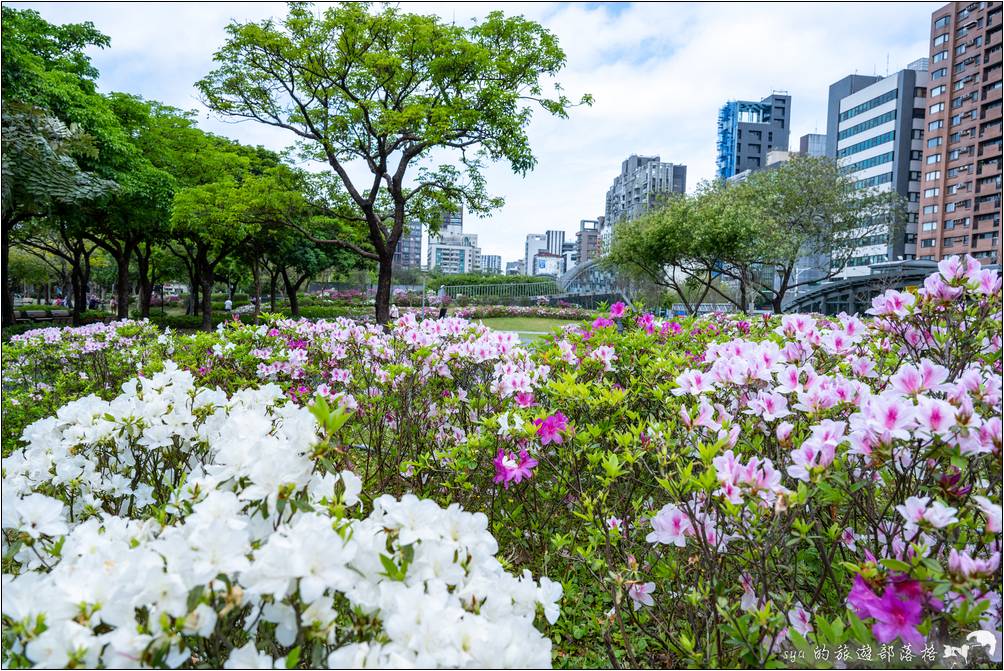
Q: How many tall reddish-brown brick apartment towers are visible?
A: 1